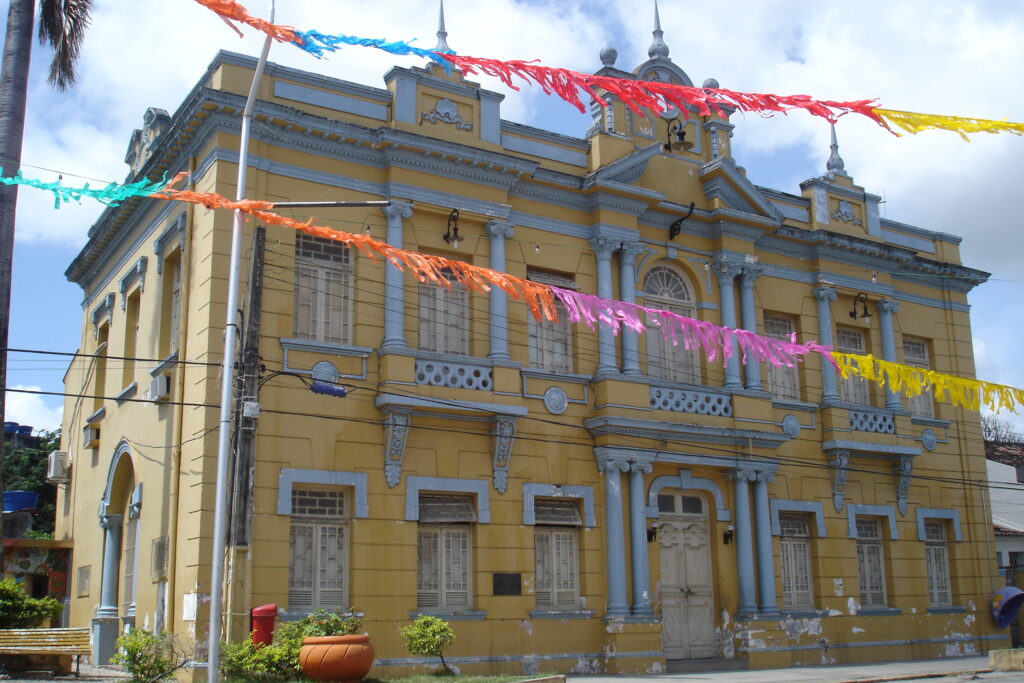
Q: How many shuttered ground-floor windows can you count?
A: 6